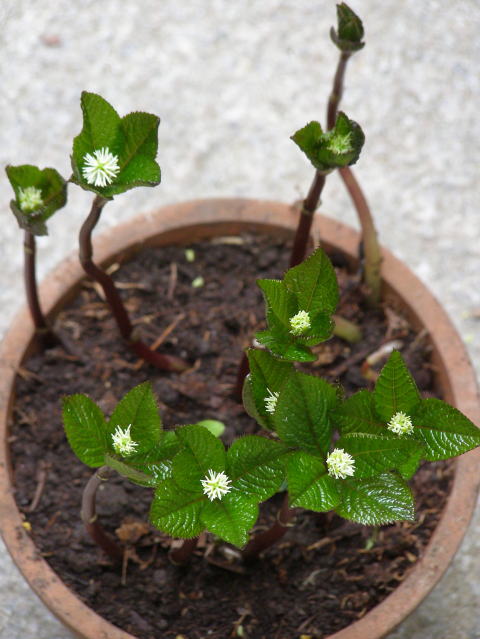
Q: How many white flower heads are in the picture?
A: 9